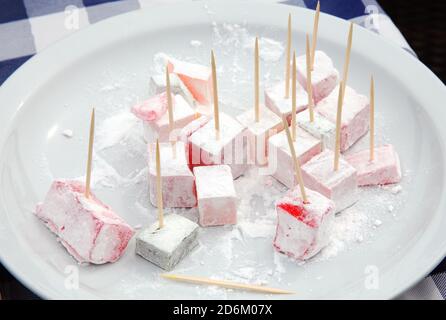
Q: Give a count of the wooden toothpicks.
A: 14